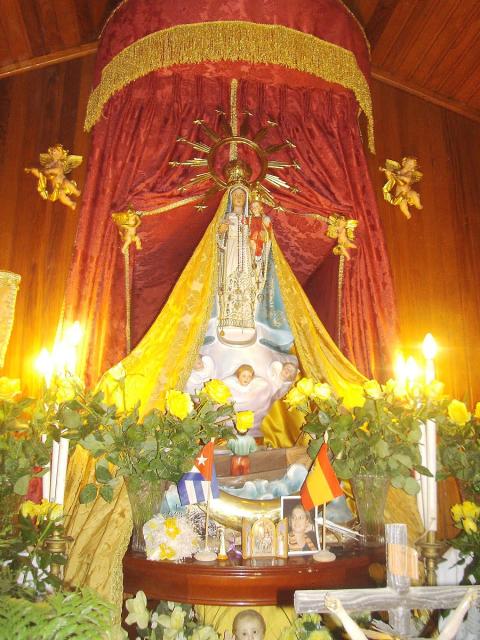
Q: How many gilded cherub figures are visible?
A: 4